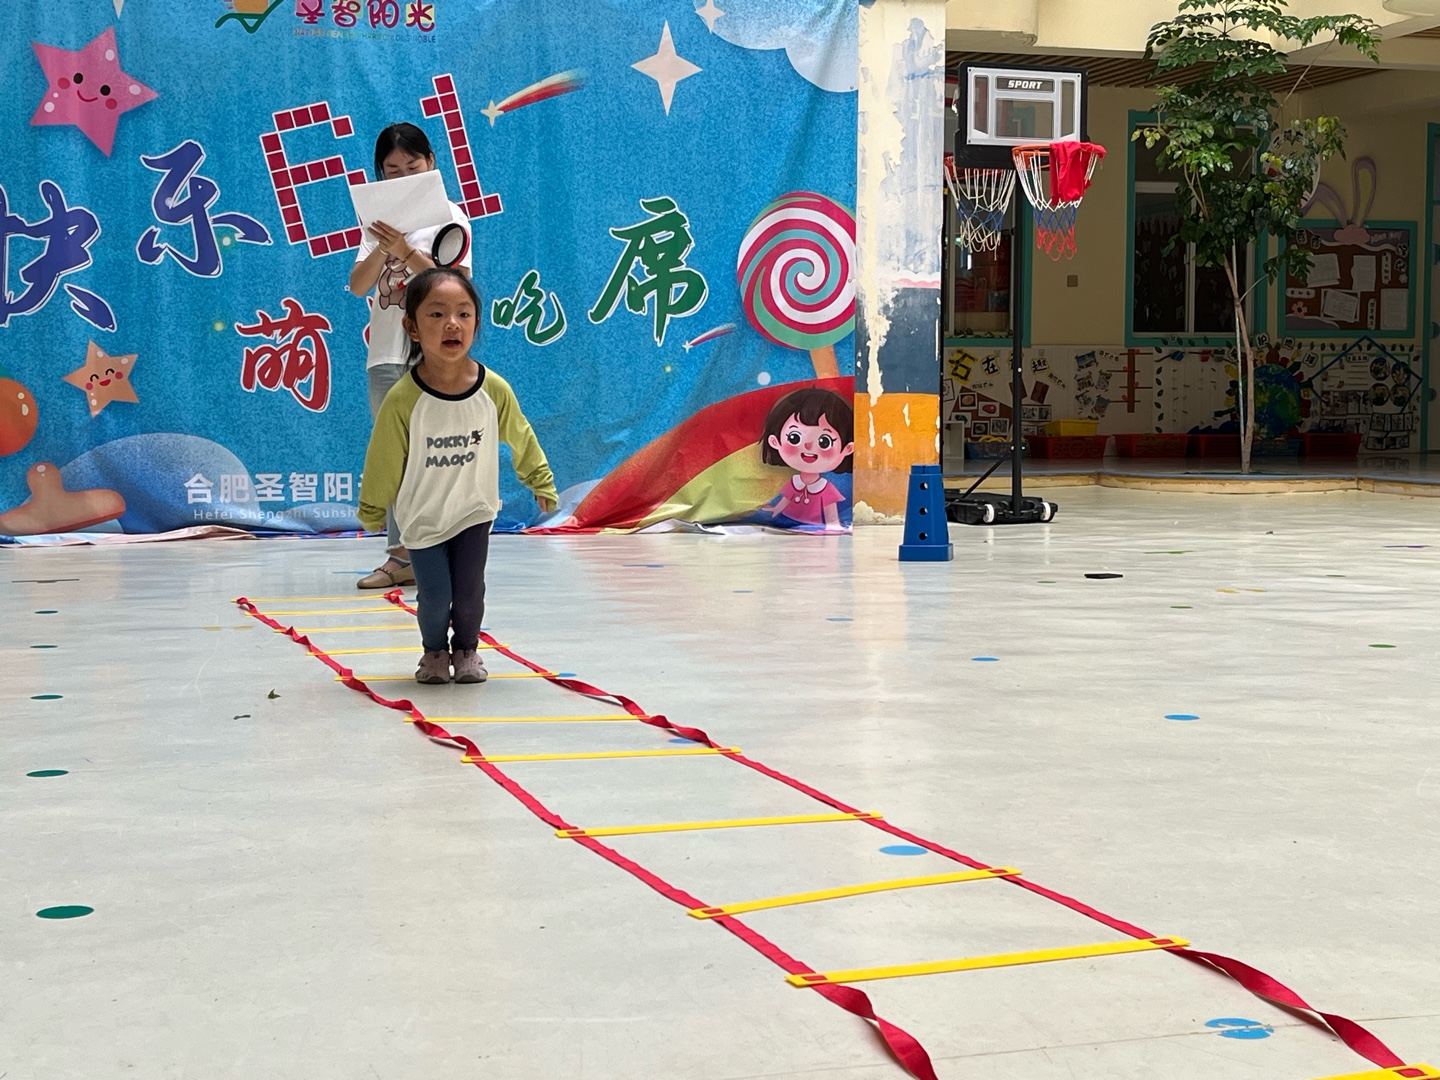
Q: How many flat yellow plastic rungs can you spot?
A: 11